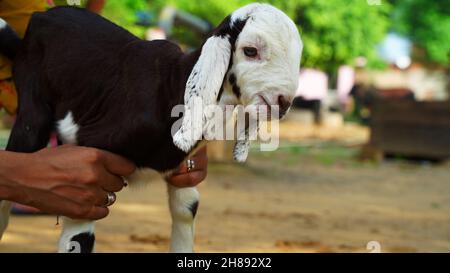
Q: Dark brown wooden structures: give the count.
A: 1